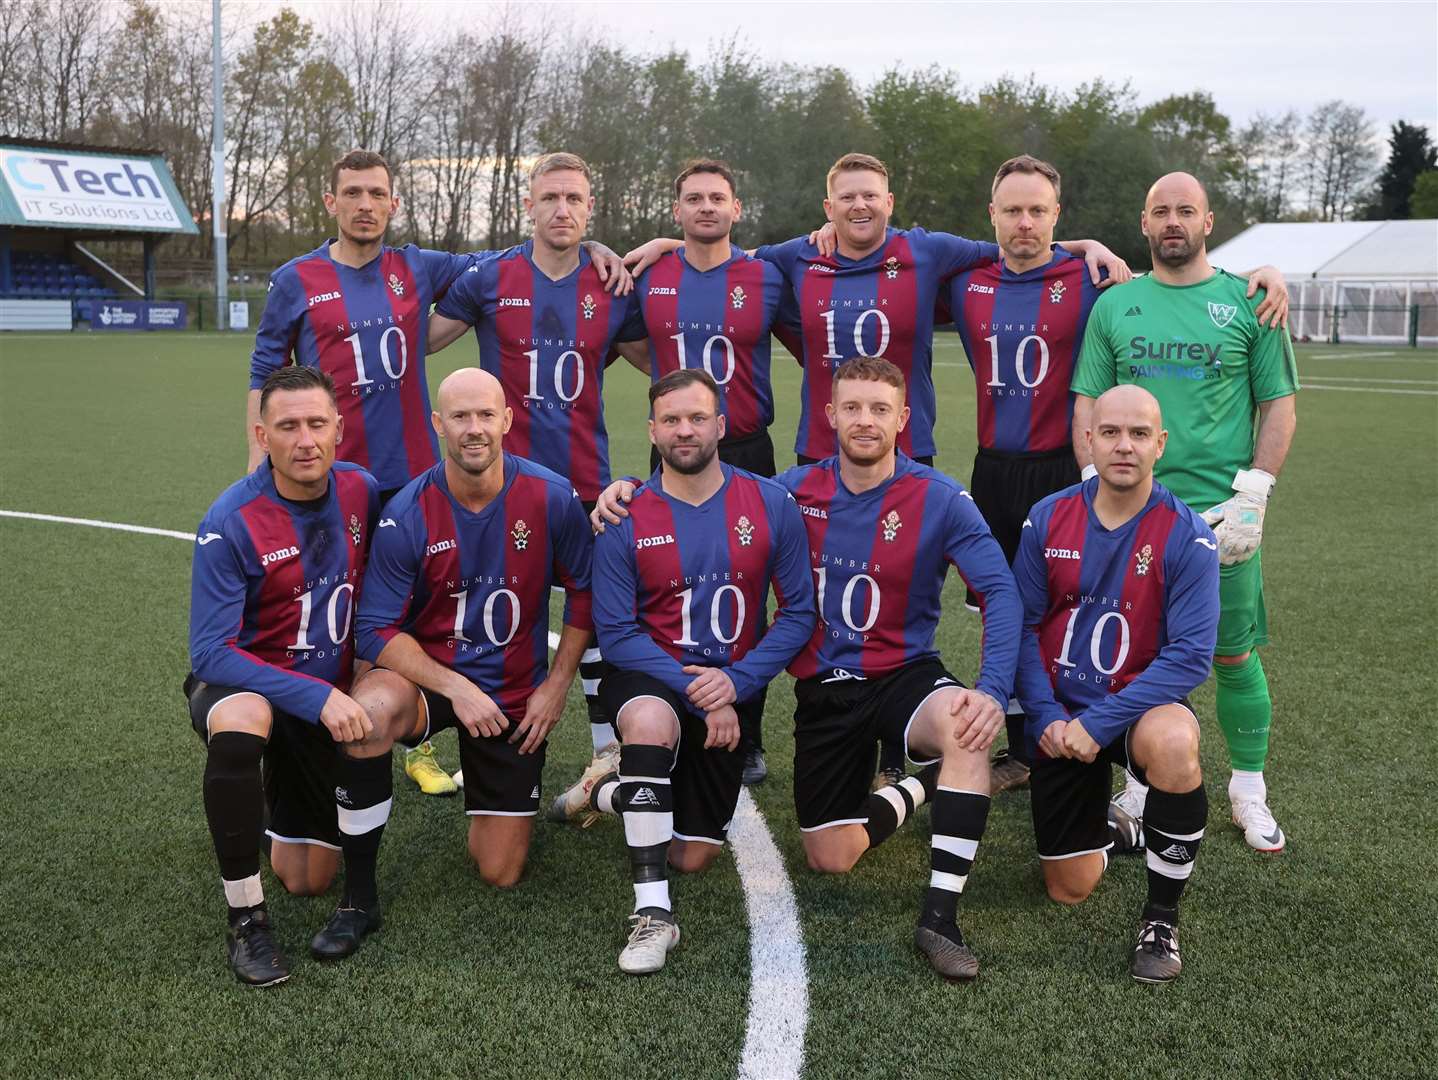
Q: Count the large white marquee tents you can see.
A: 1